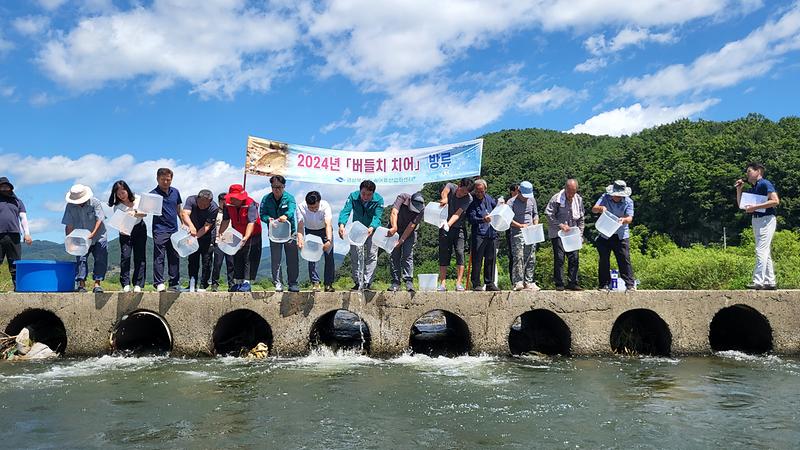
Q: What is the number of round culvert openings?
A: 8